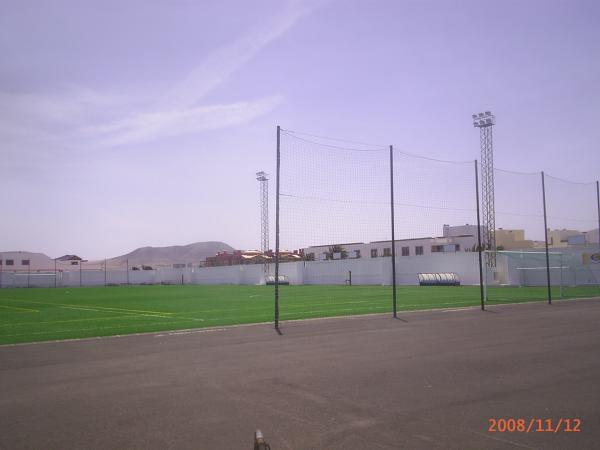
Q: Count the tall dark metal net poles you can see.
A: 5